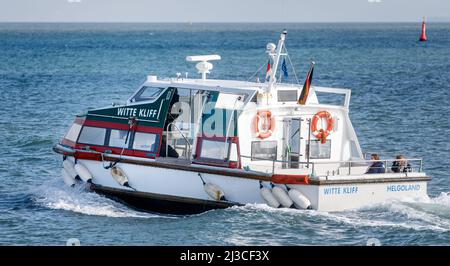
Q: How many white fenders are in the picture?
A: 8